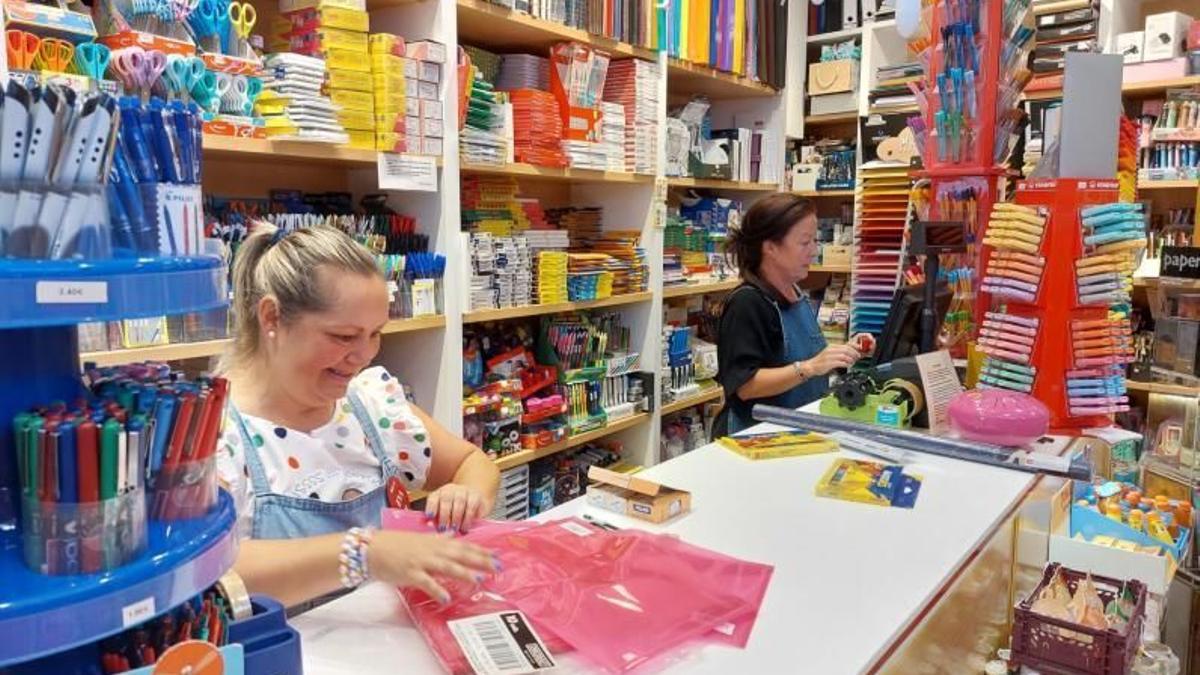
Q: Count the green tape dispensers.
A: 1